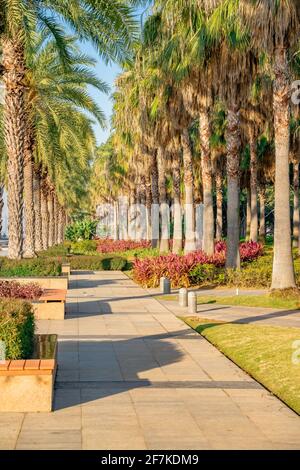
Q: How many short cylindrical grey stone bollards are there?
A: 3